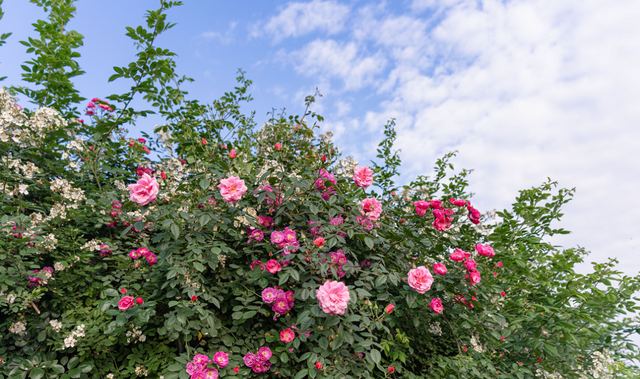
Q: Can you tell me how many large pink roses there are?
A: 6